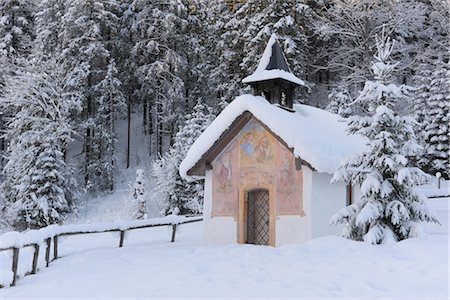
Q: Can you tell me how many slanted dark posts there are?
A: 6